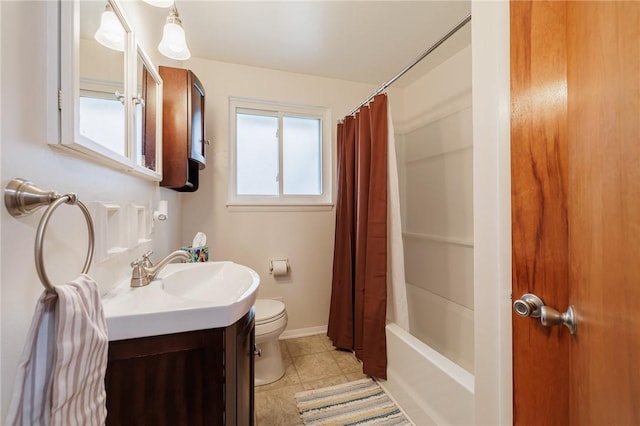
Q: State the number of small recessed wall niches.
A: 2